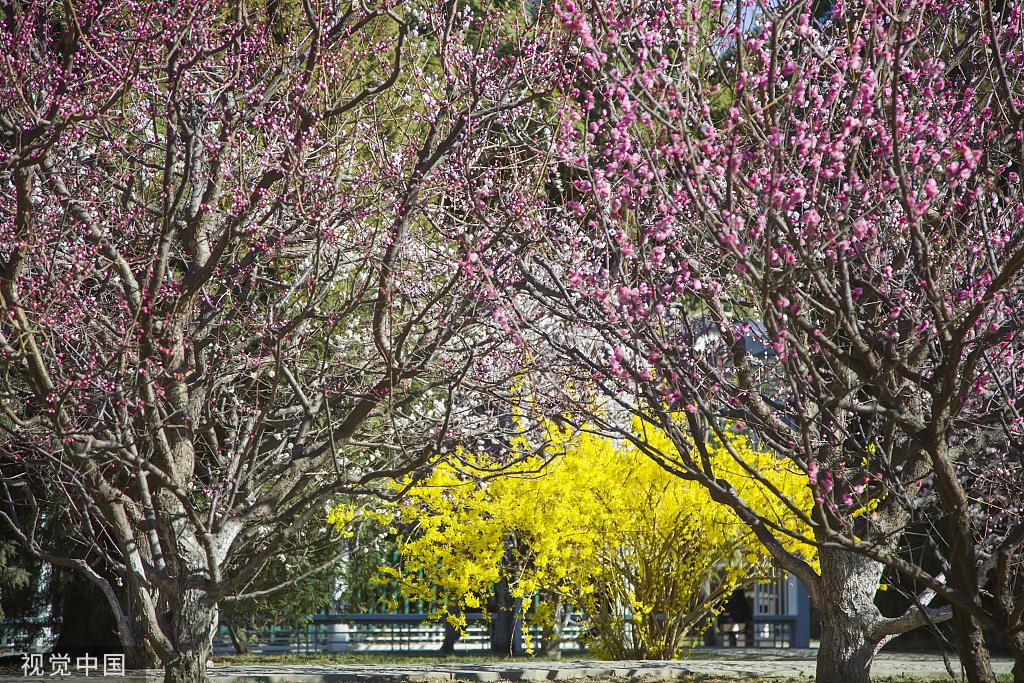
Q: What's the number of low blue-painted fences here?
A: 1